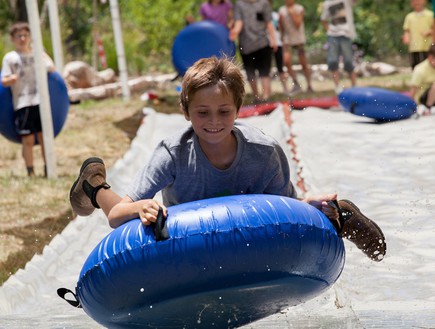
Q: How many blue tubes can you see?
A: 4